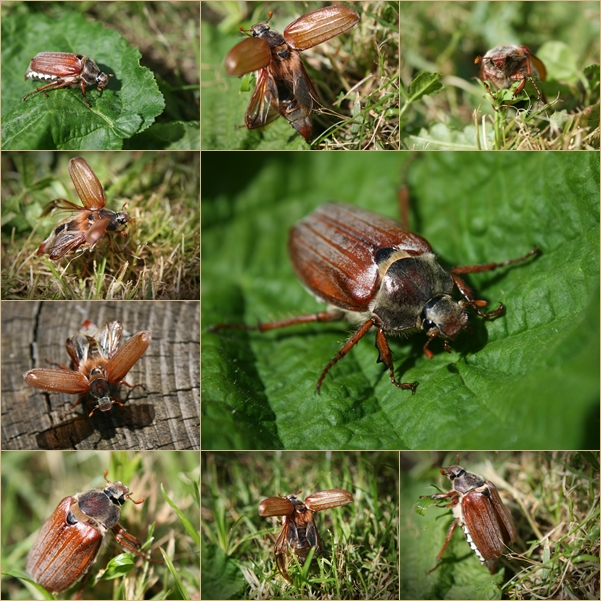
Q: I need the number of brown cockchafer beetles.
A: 9